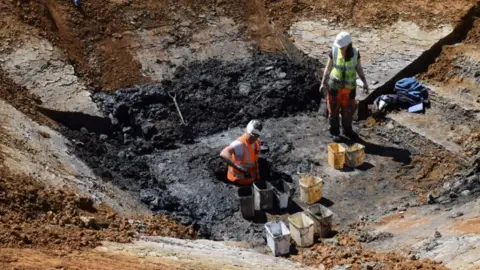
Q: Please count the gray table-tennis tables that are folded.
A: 0